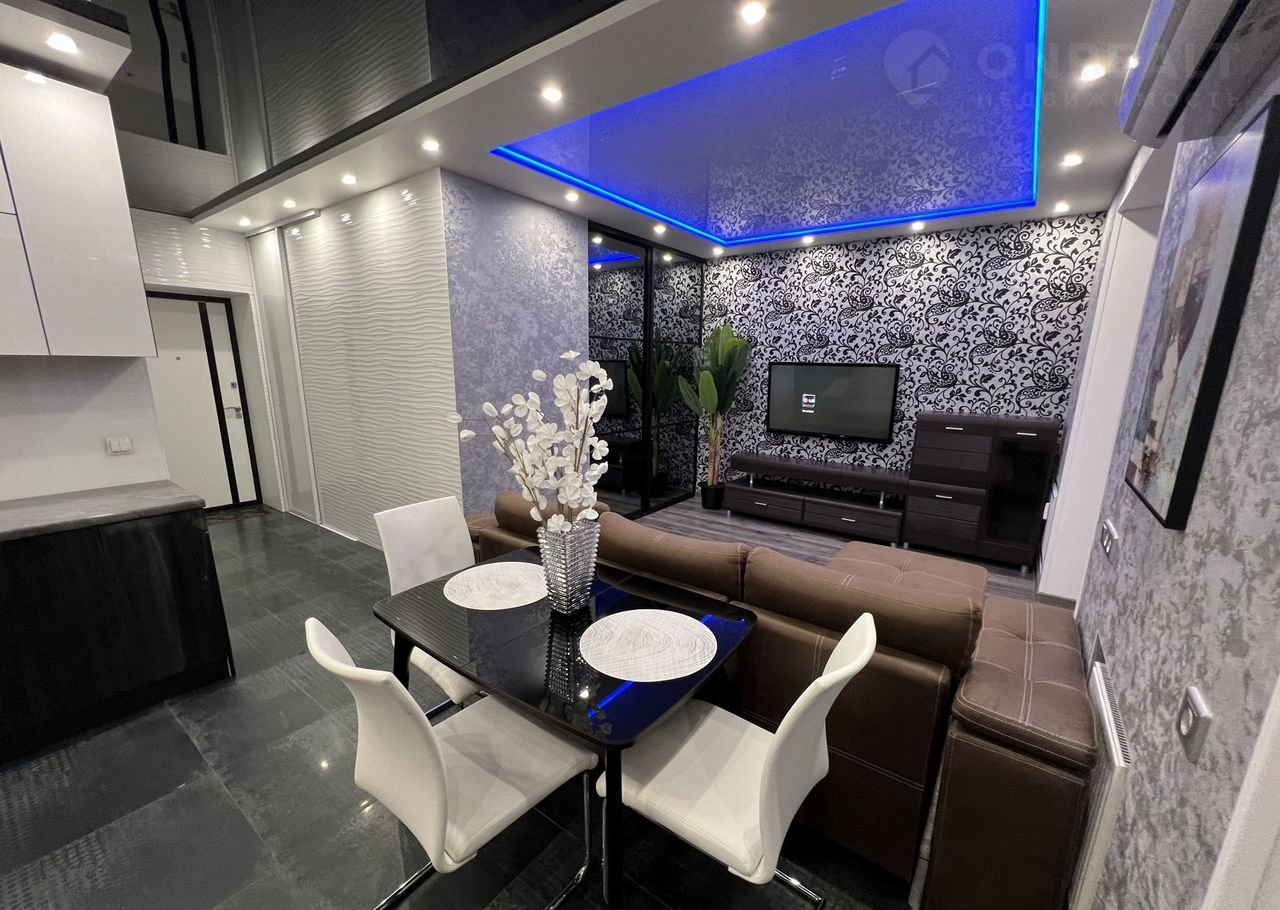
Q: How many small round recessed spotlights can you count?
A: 15